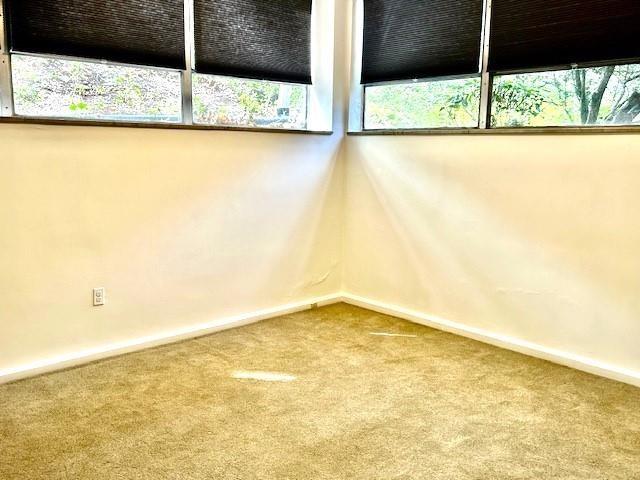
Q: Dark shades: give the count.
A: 4